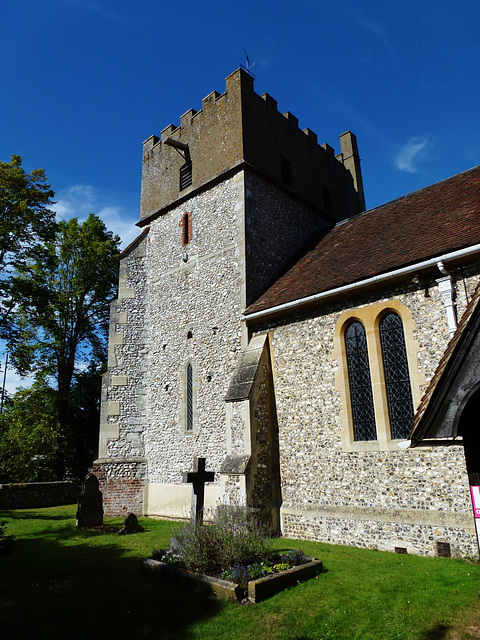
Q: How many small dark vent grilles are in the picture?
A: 2